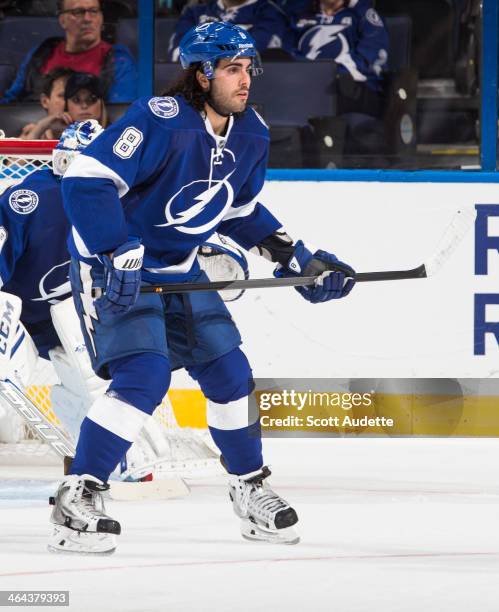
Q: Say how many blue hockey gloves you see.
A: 2